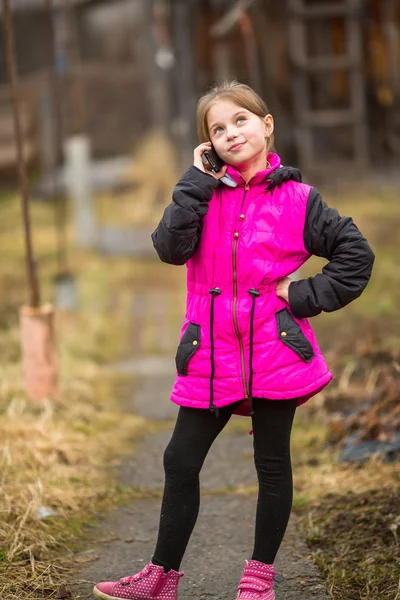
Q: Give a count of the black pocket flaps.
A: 2